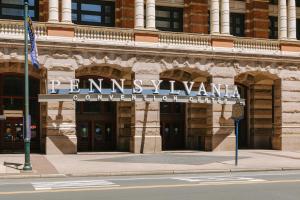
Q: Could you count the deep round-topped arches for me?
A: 4